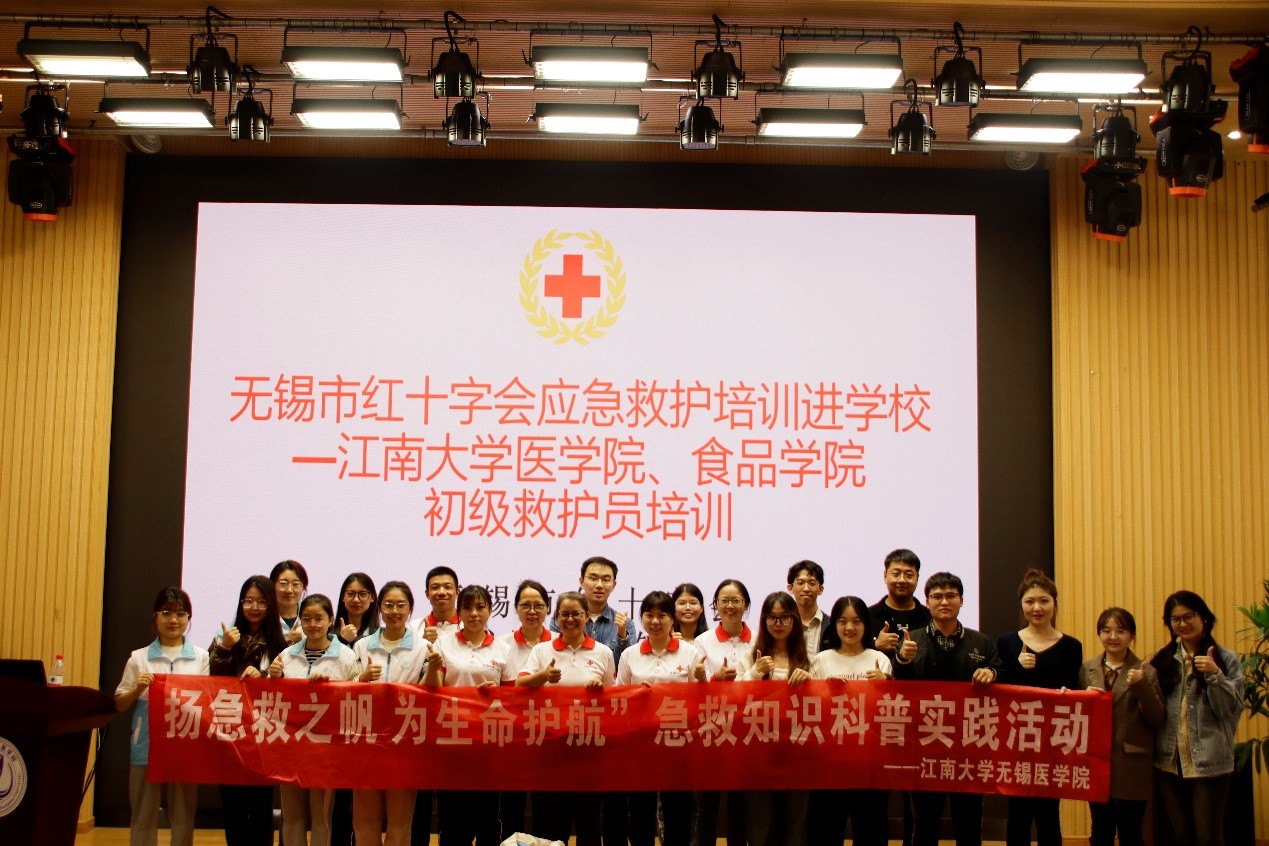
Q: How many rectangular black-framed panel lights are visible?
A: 10